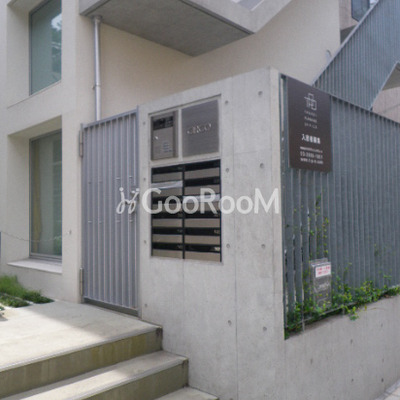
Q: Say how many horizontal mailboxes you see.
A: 12